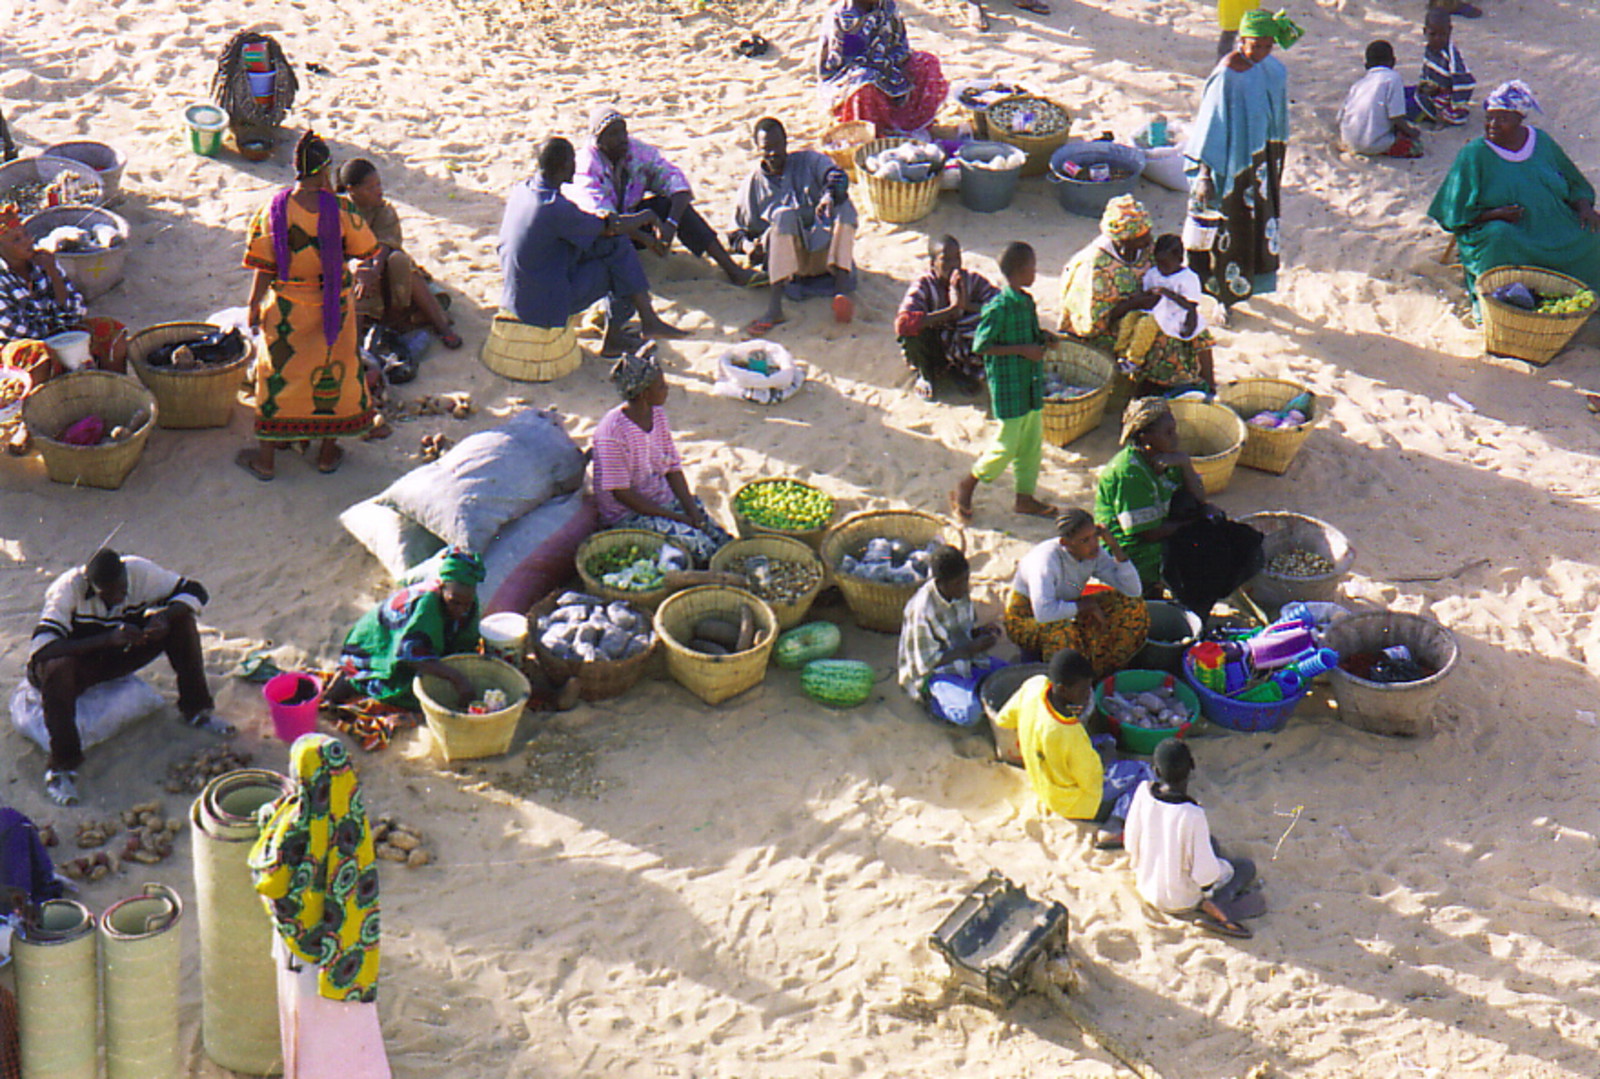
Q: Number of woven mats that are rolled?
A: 3